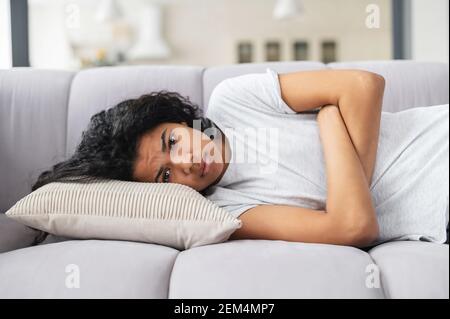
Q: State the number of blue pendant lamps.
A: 0